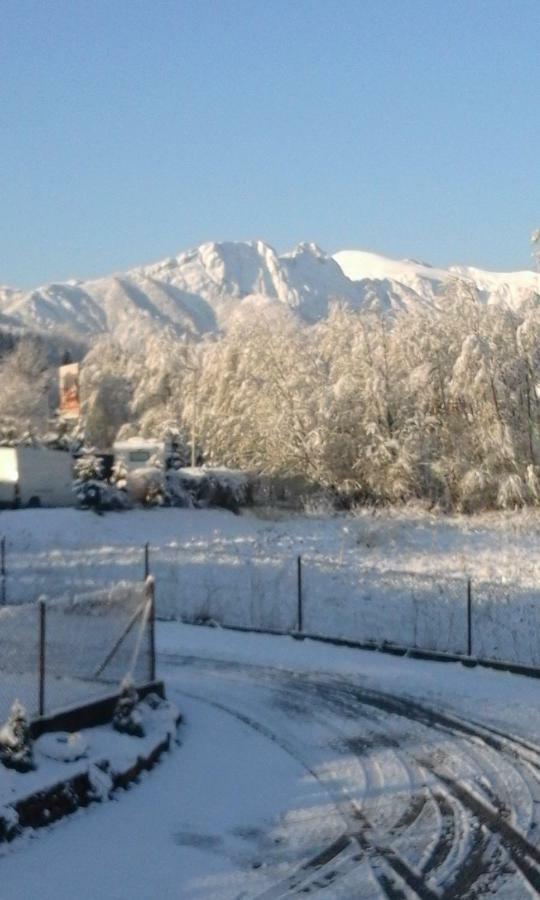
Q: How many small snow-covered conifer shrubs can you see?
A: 2